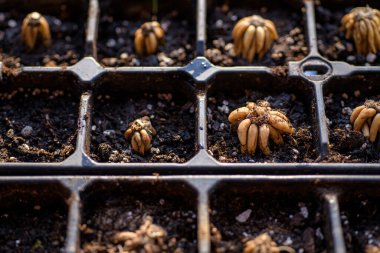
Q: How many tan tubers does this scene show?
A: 9